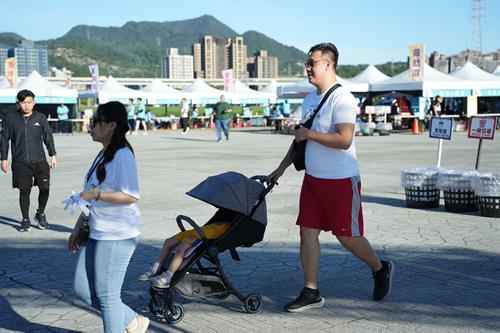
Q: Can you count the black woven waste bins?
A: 3